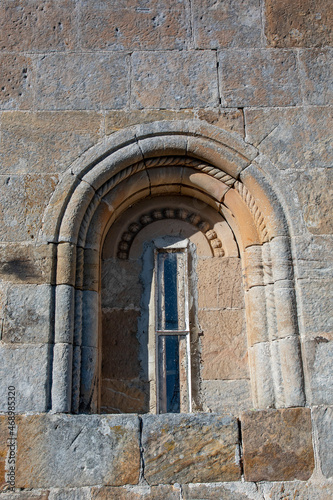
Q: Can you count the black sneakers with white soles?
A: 0